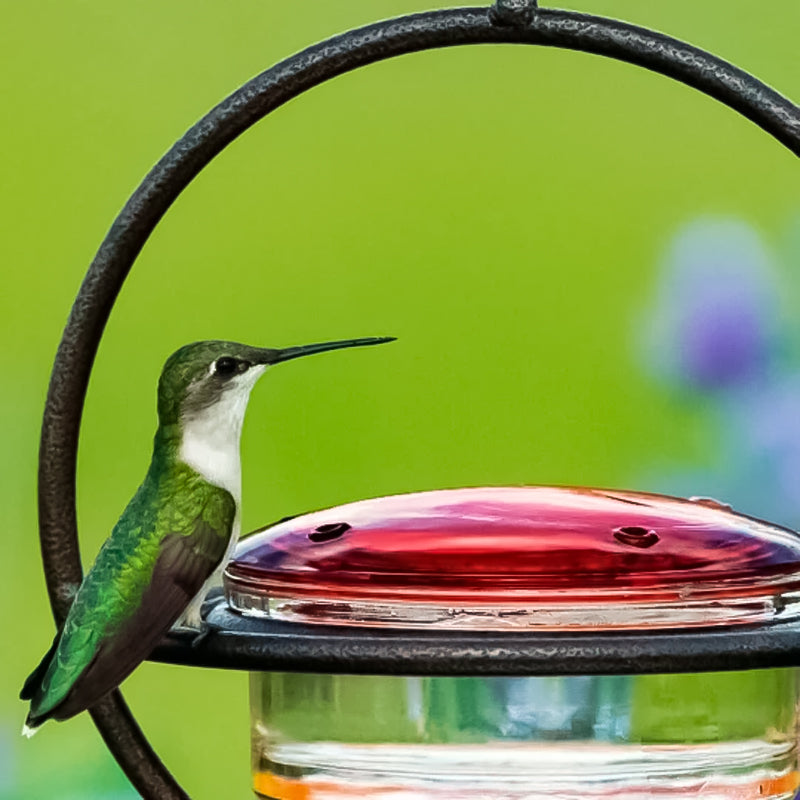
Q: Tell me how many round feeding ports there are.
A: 2